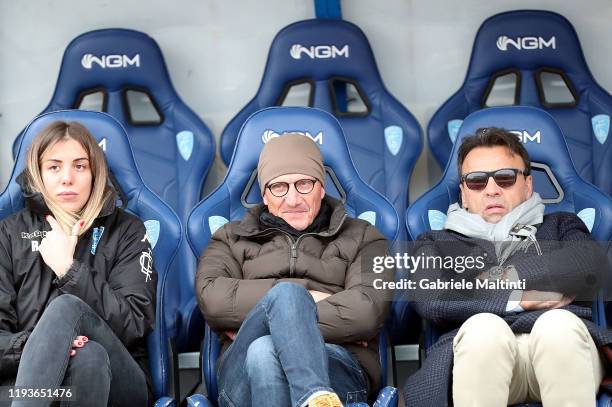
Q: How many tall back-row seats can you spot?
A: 3